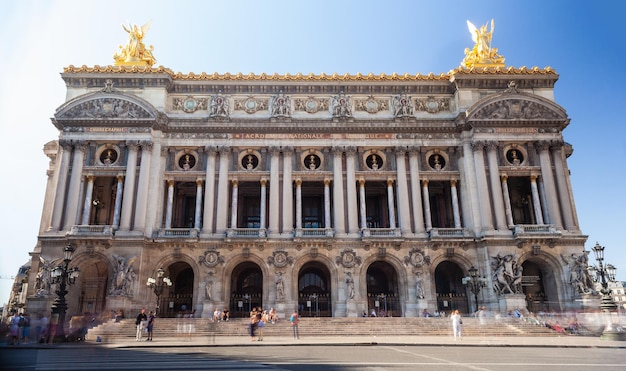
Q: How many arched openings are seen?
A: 7